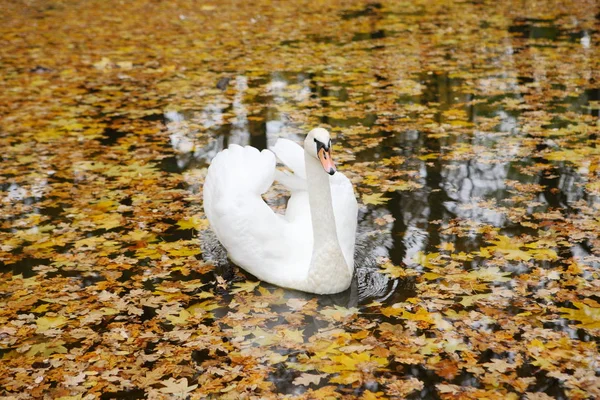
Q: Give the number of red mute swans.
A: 0